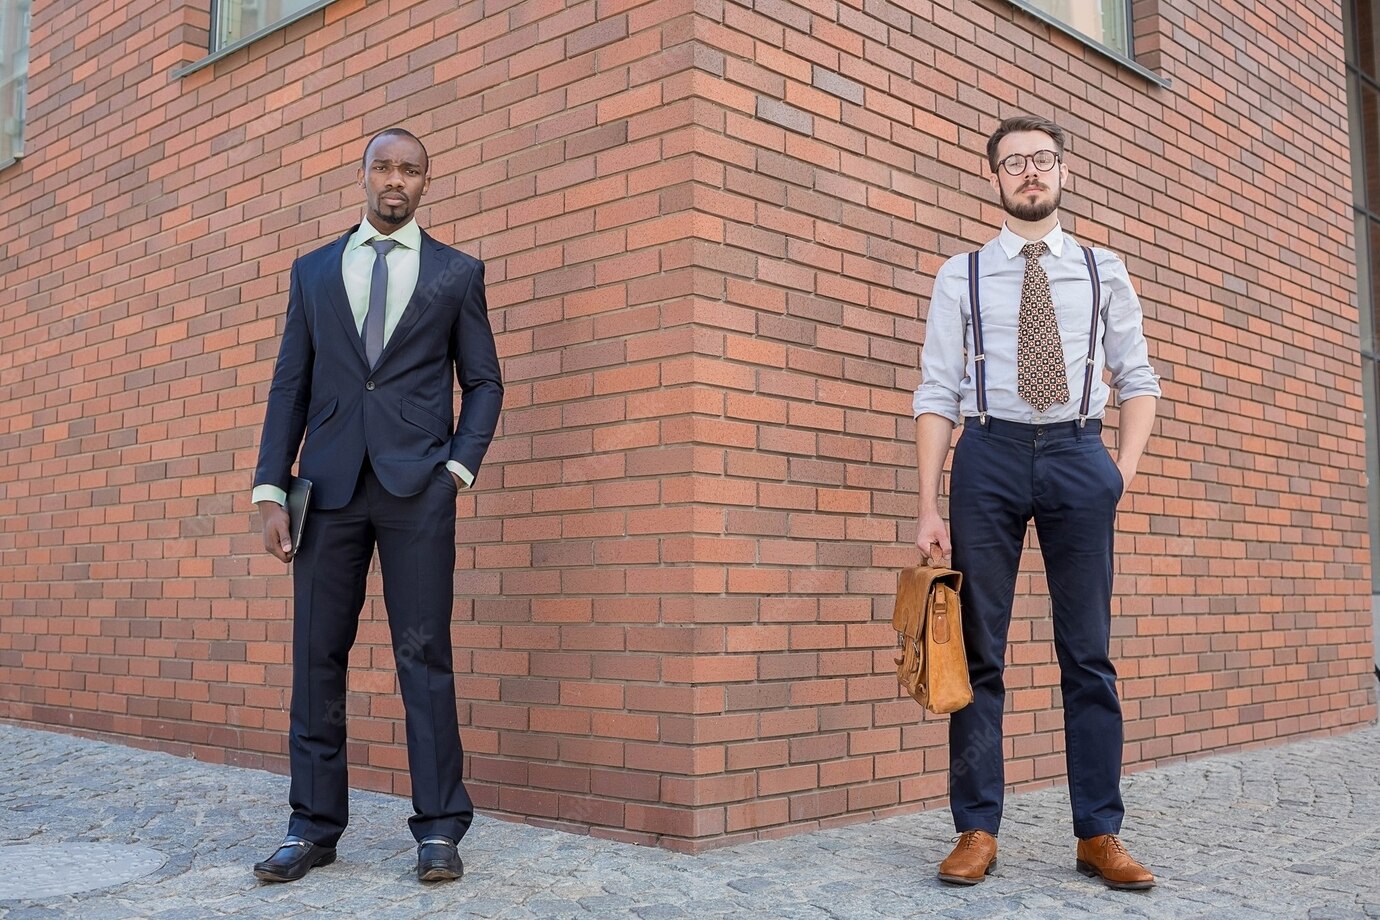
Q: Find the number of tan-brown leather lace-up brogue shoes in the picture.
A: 2